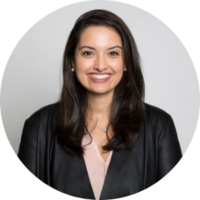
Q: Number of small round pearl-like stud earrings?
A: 2